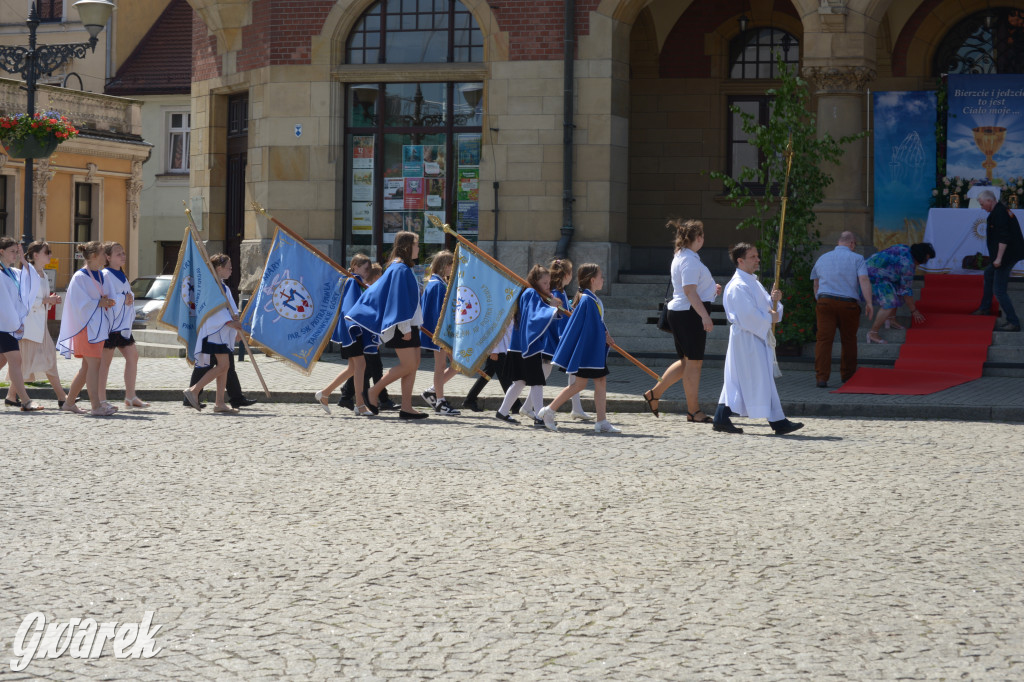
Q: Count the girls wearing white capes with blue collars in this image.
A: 4